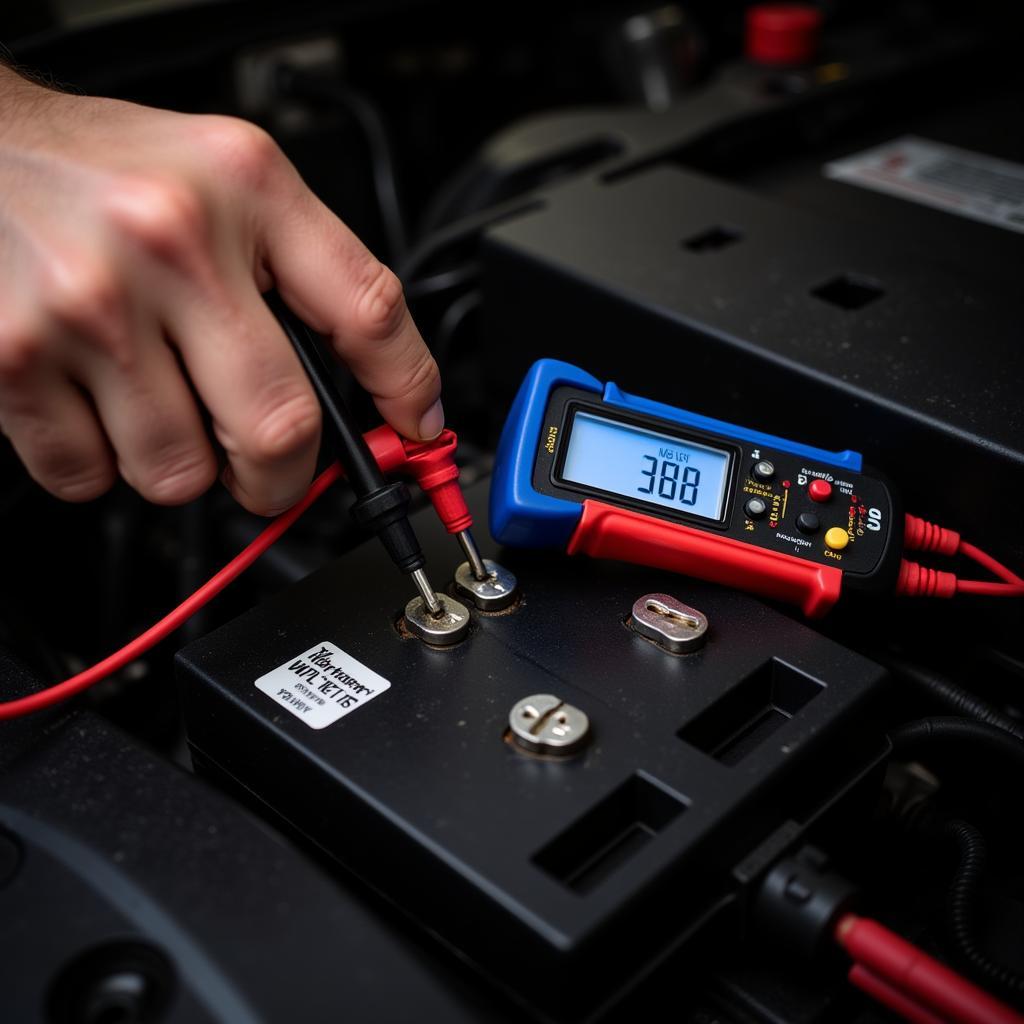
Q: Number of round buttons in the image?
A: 5